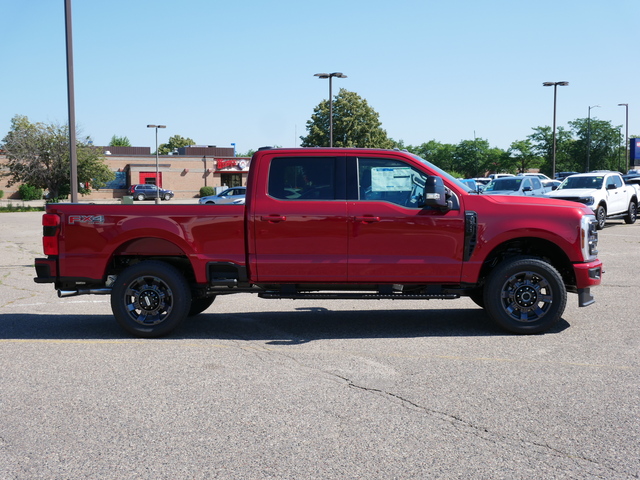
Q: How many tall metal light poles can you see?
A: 6